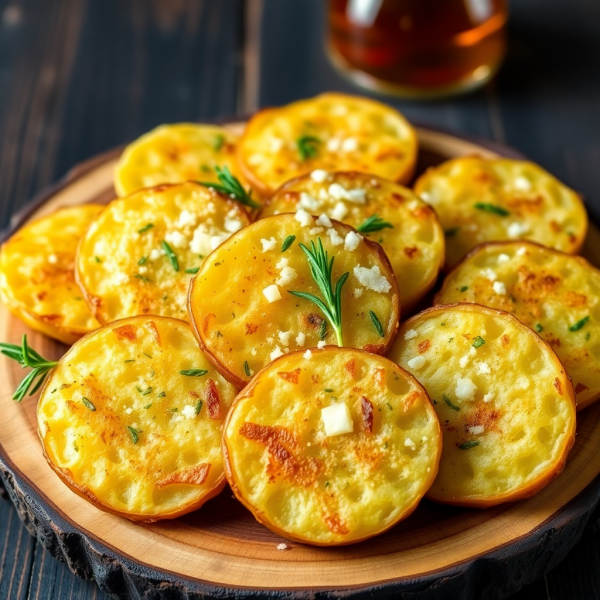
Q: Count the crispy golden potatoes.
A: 11